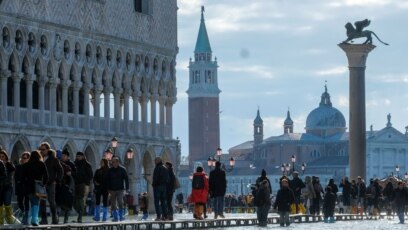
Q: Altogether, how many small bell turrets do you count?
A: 2